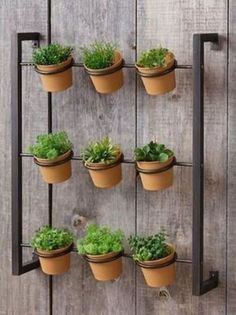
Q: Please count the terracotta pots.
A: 9